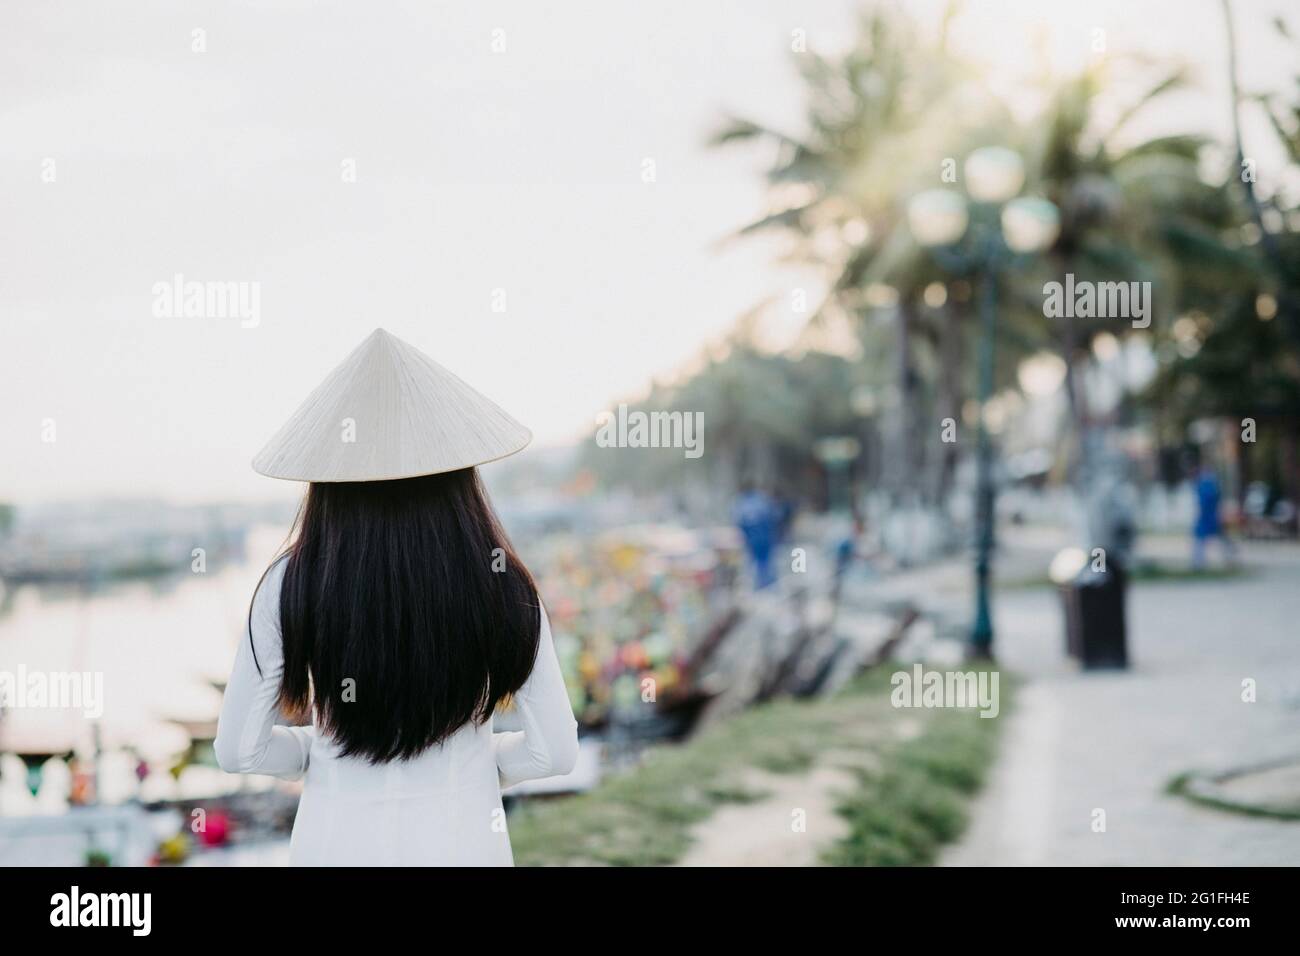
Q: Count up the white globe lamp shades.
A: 3